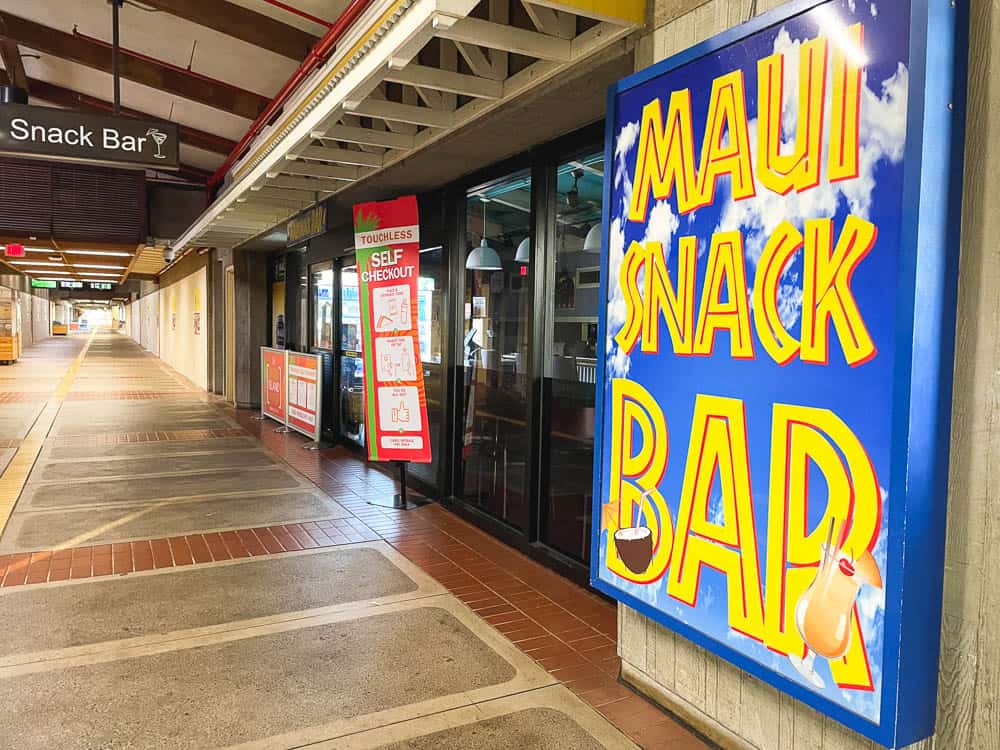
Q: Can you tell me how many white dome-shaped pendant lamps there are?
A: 3